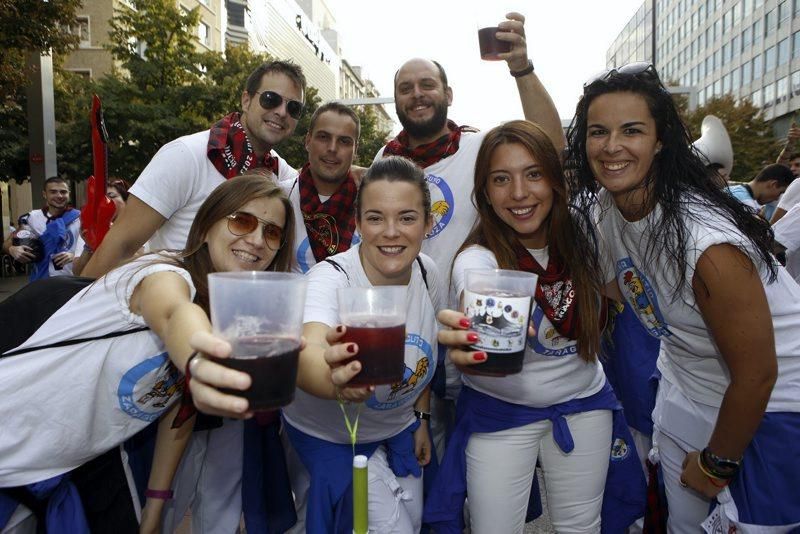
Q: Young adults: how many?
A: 7